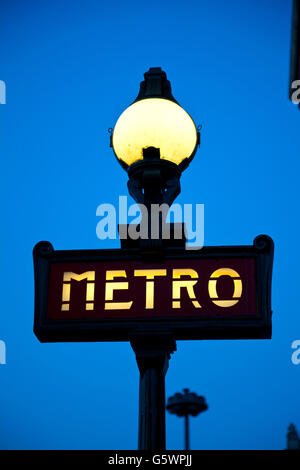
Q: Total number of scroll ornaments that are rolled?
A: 2